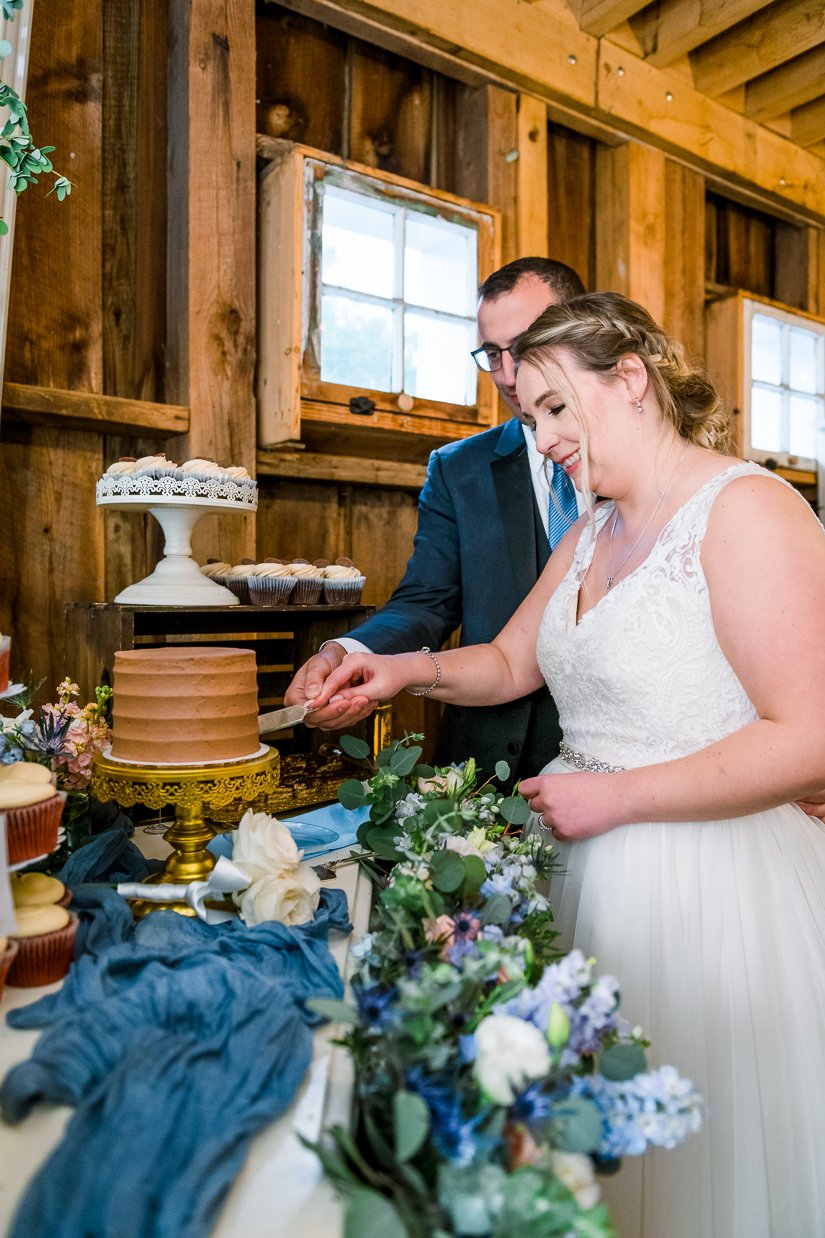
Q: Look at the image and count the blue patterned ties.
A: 1